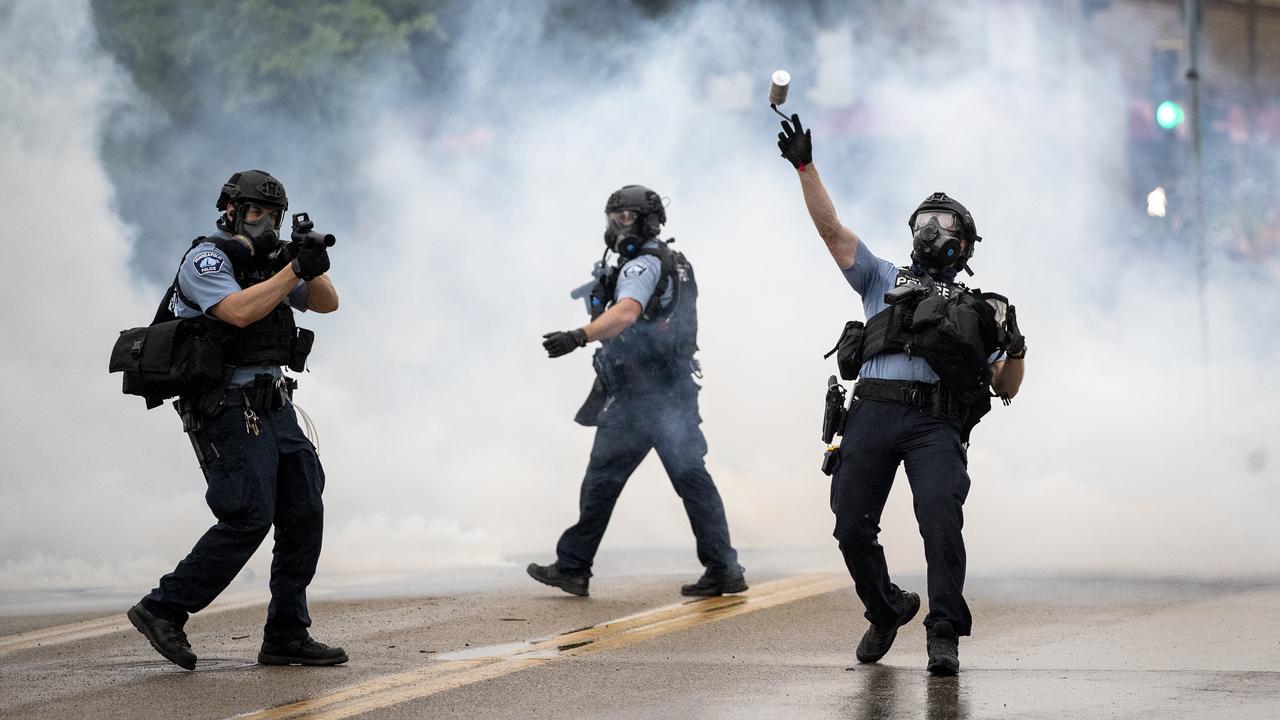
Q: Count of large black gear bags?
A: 2